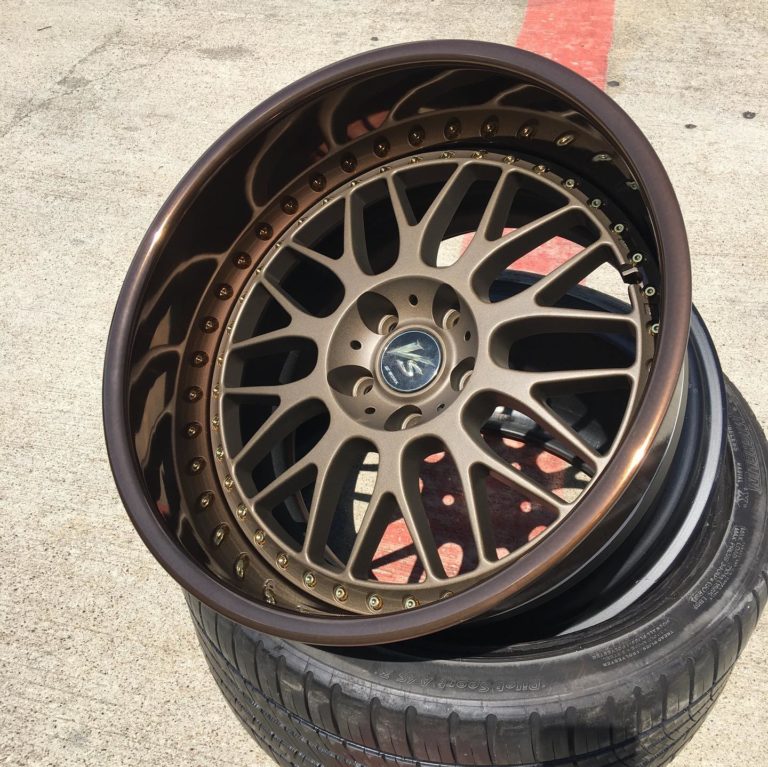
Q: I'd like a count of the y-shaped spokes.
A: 10